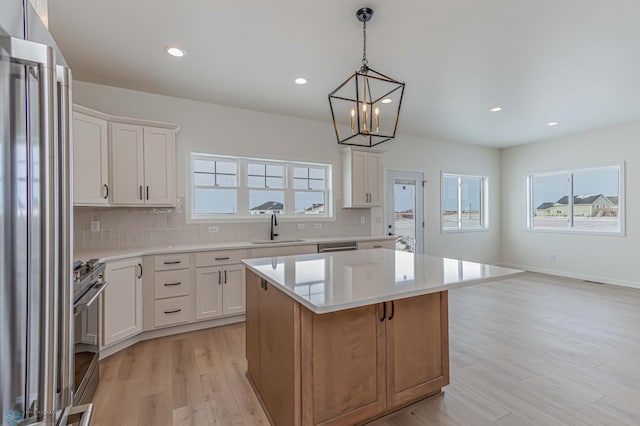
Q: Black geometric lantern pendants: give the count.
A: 1